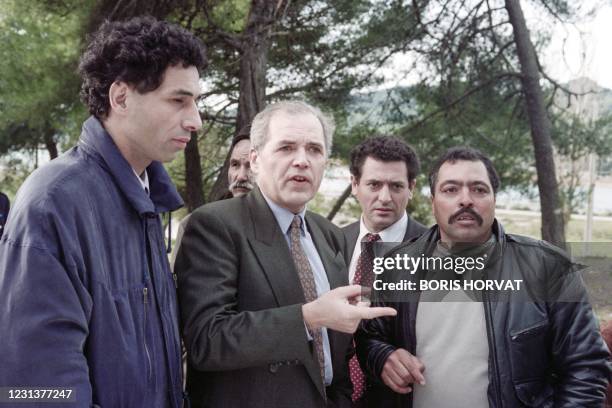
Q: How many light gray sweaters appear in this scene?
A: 1